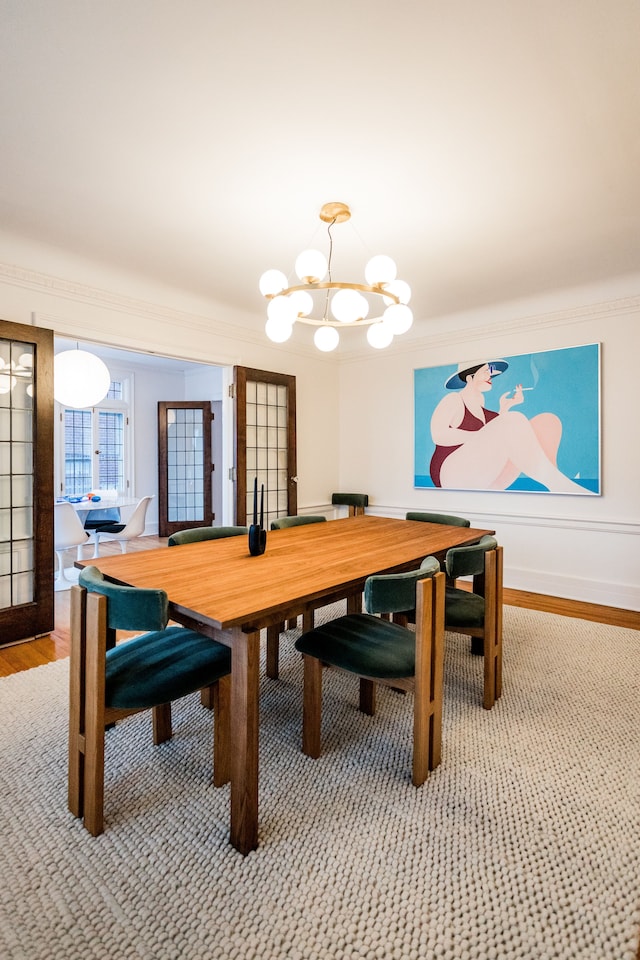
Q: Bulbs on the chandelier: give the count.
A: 12